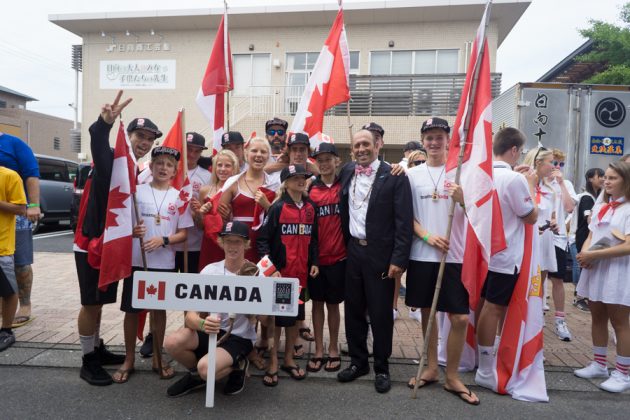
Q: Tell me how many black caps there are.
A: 12